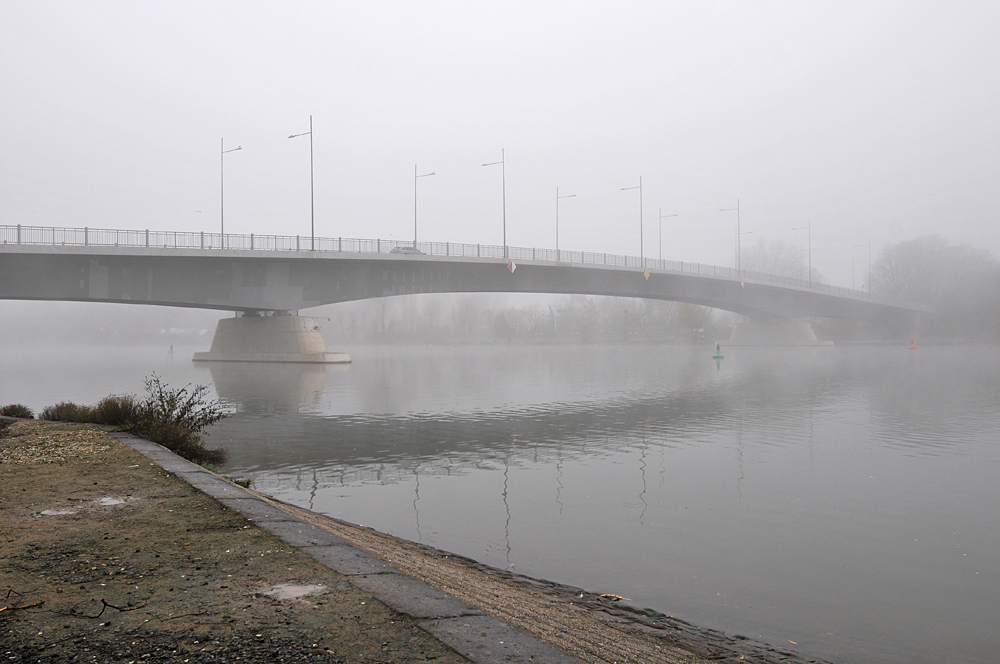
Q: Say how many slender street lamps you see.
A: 13